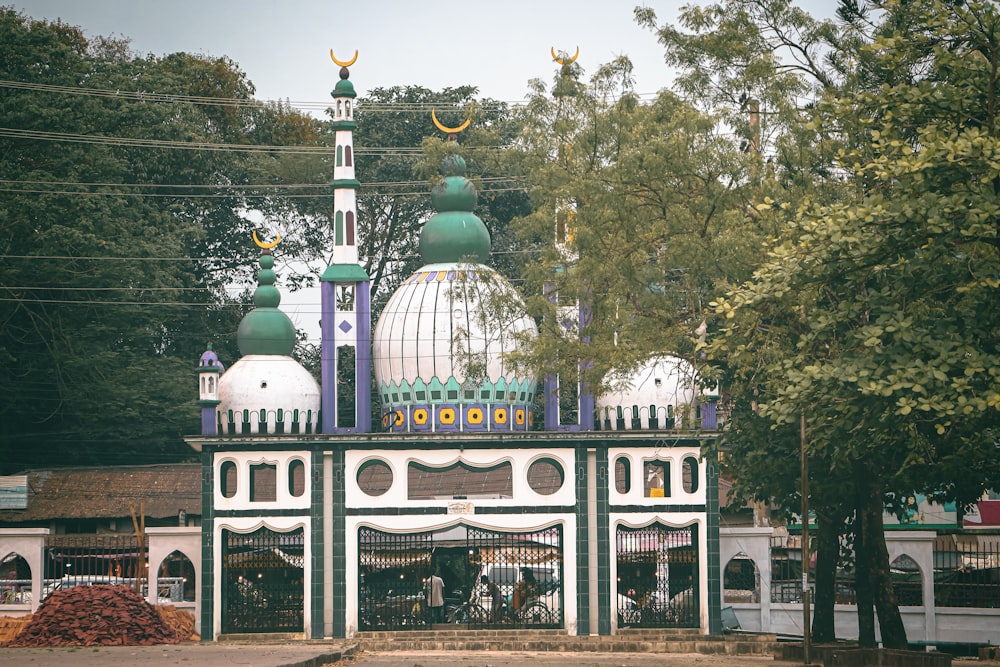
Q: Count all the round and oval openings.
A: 6